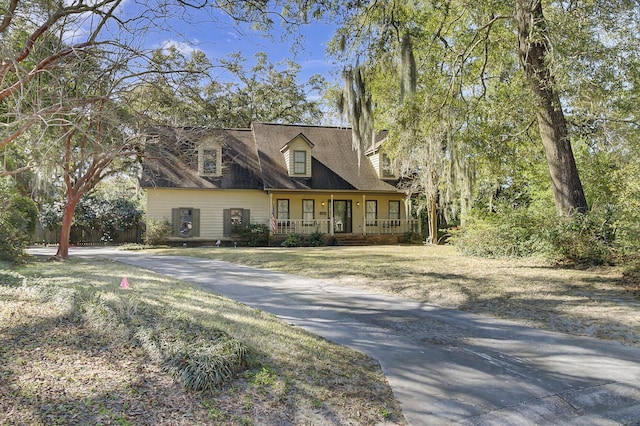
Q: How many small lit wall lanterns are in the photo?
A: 2